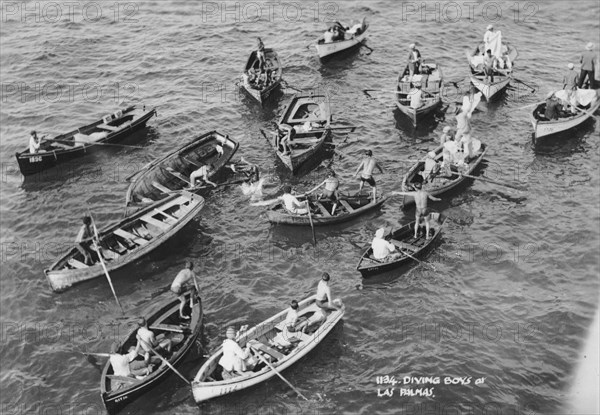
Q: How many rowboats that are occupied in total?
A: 14